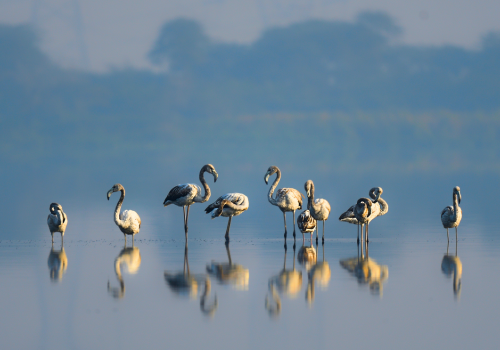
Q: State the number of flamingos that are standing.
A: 10